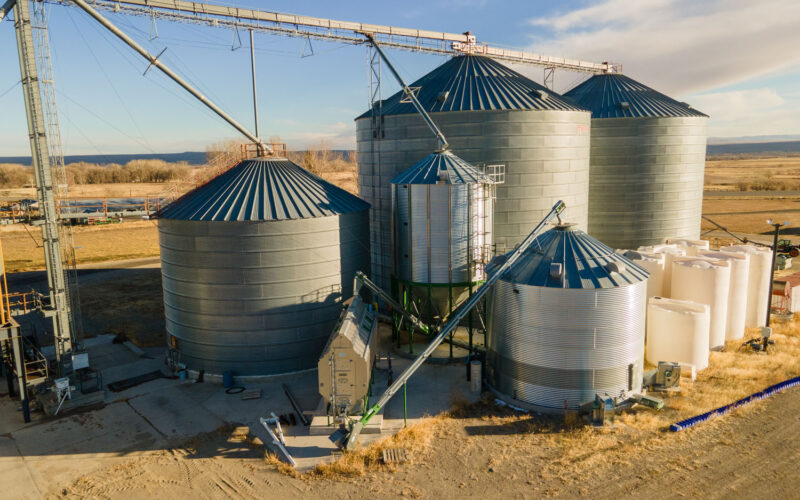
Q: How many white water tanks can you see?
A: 7